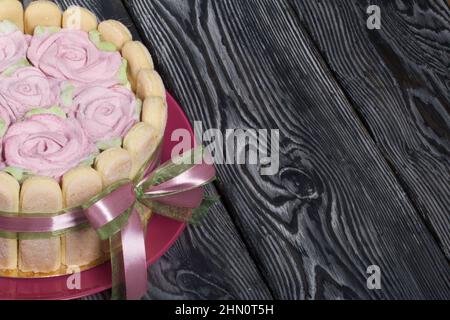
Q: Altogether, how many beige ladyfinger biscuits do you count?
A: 12